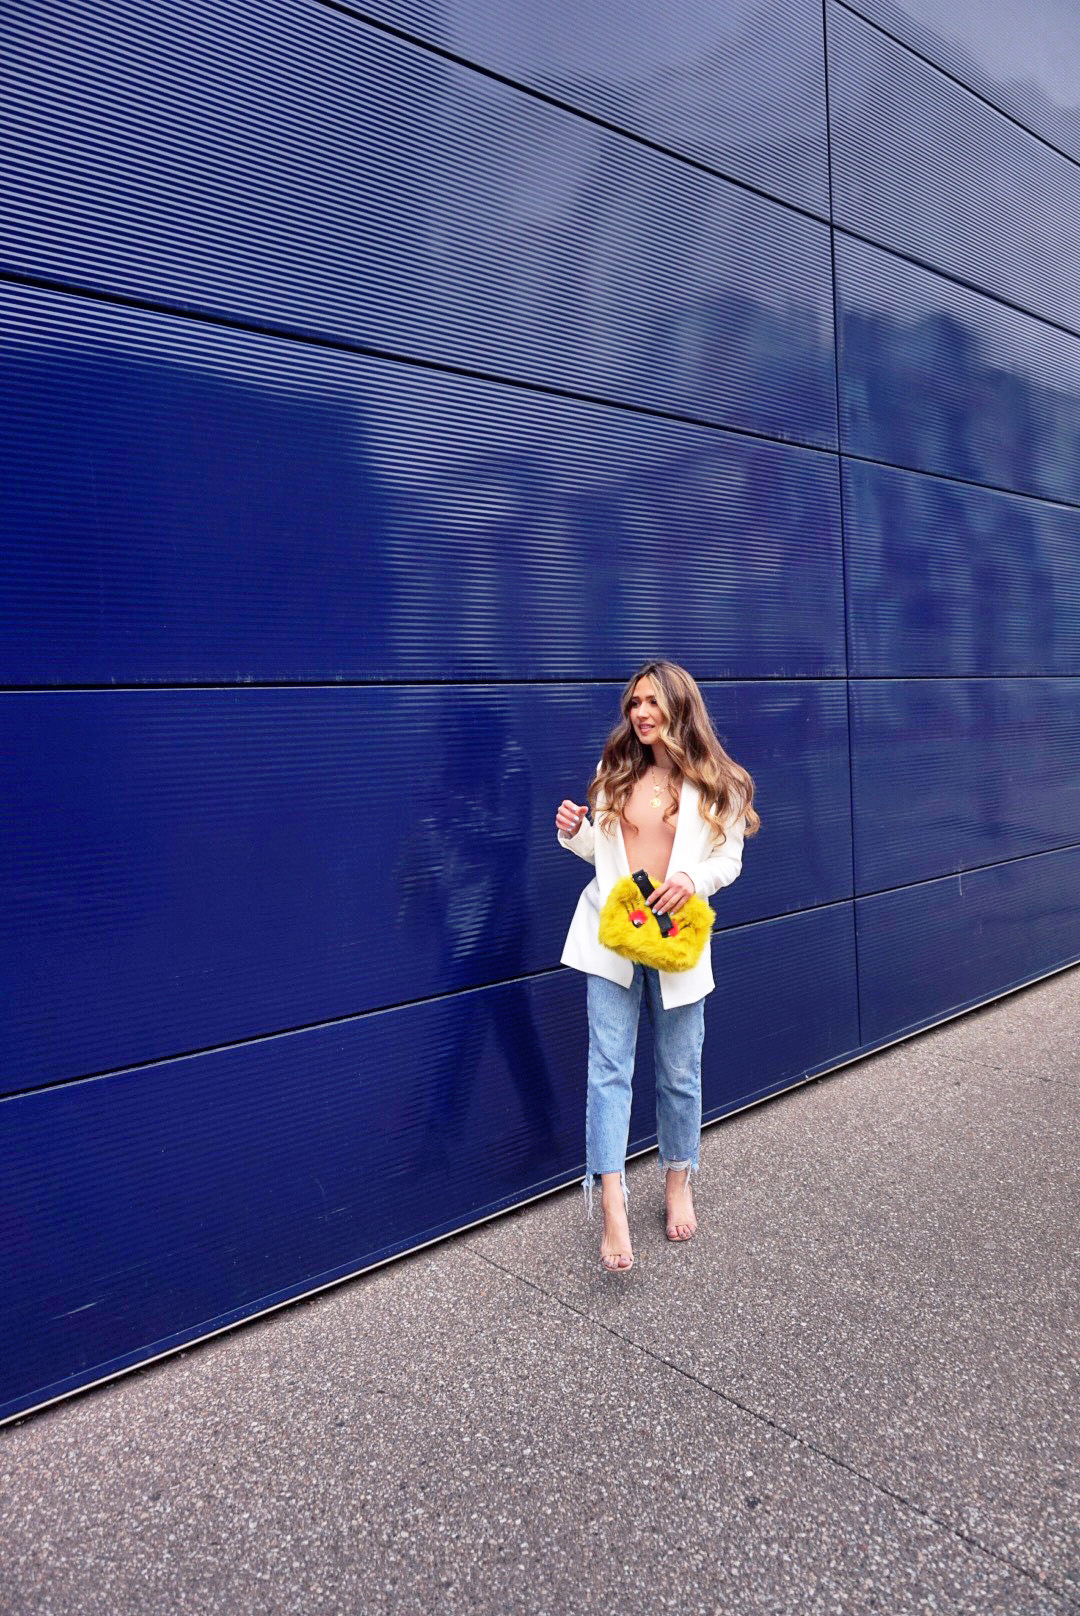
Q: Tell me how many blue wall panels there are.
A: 11